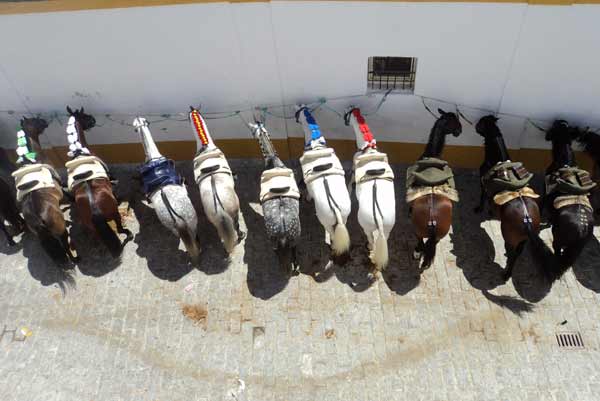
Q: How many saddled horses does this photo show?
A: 10